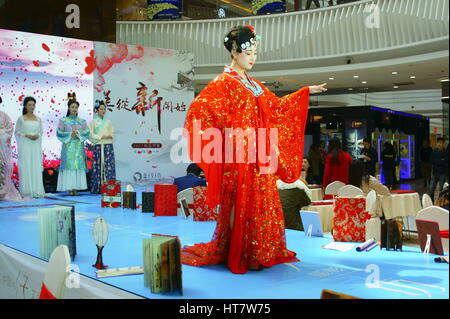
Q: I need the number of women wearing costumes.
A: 5